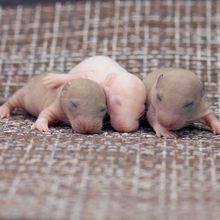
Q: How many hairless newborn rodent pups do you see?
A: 3